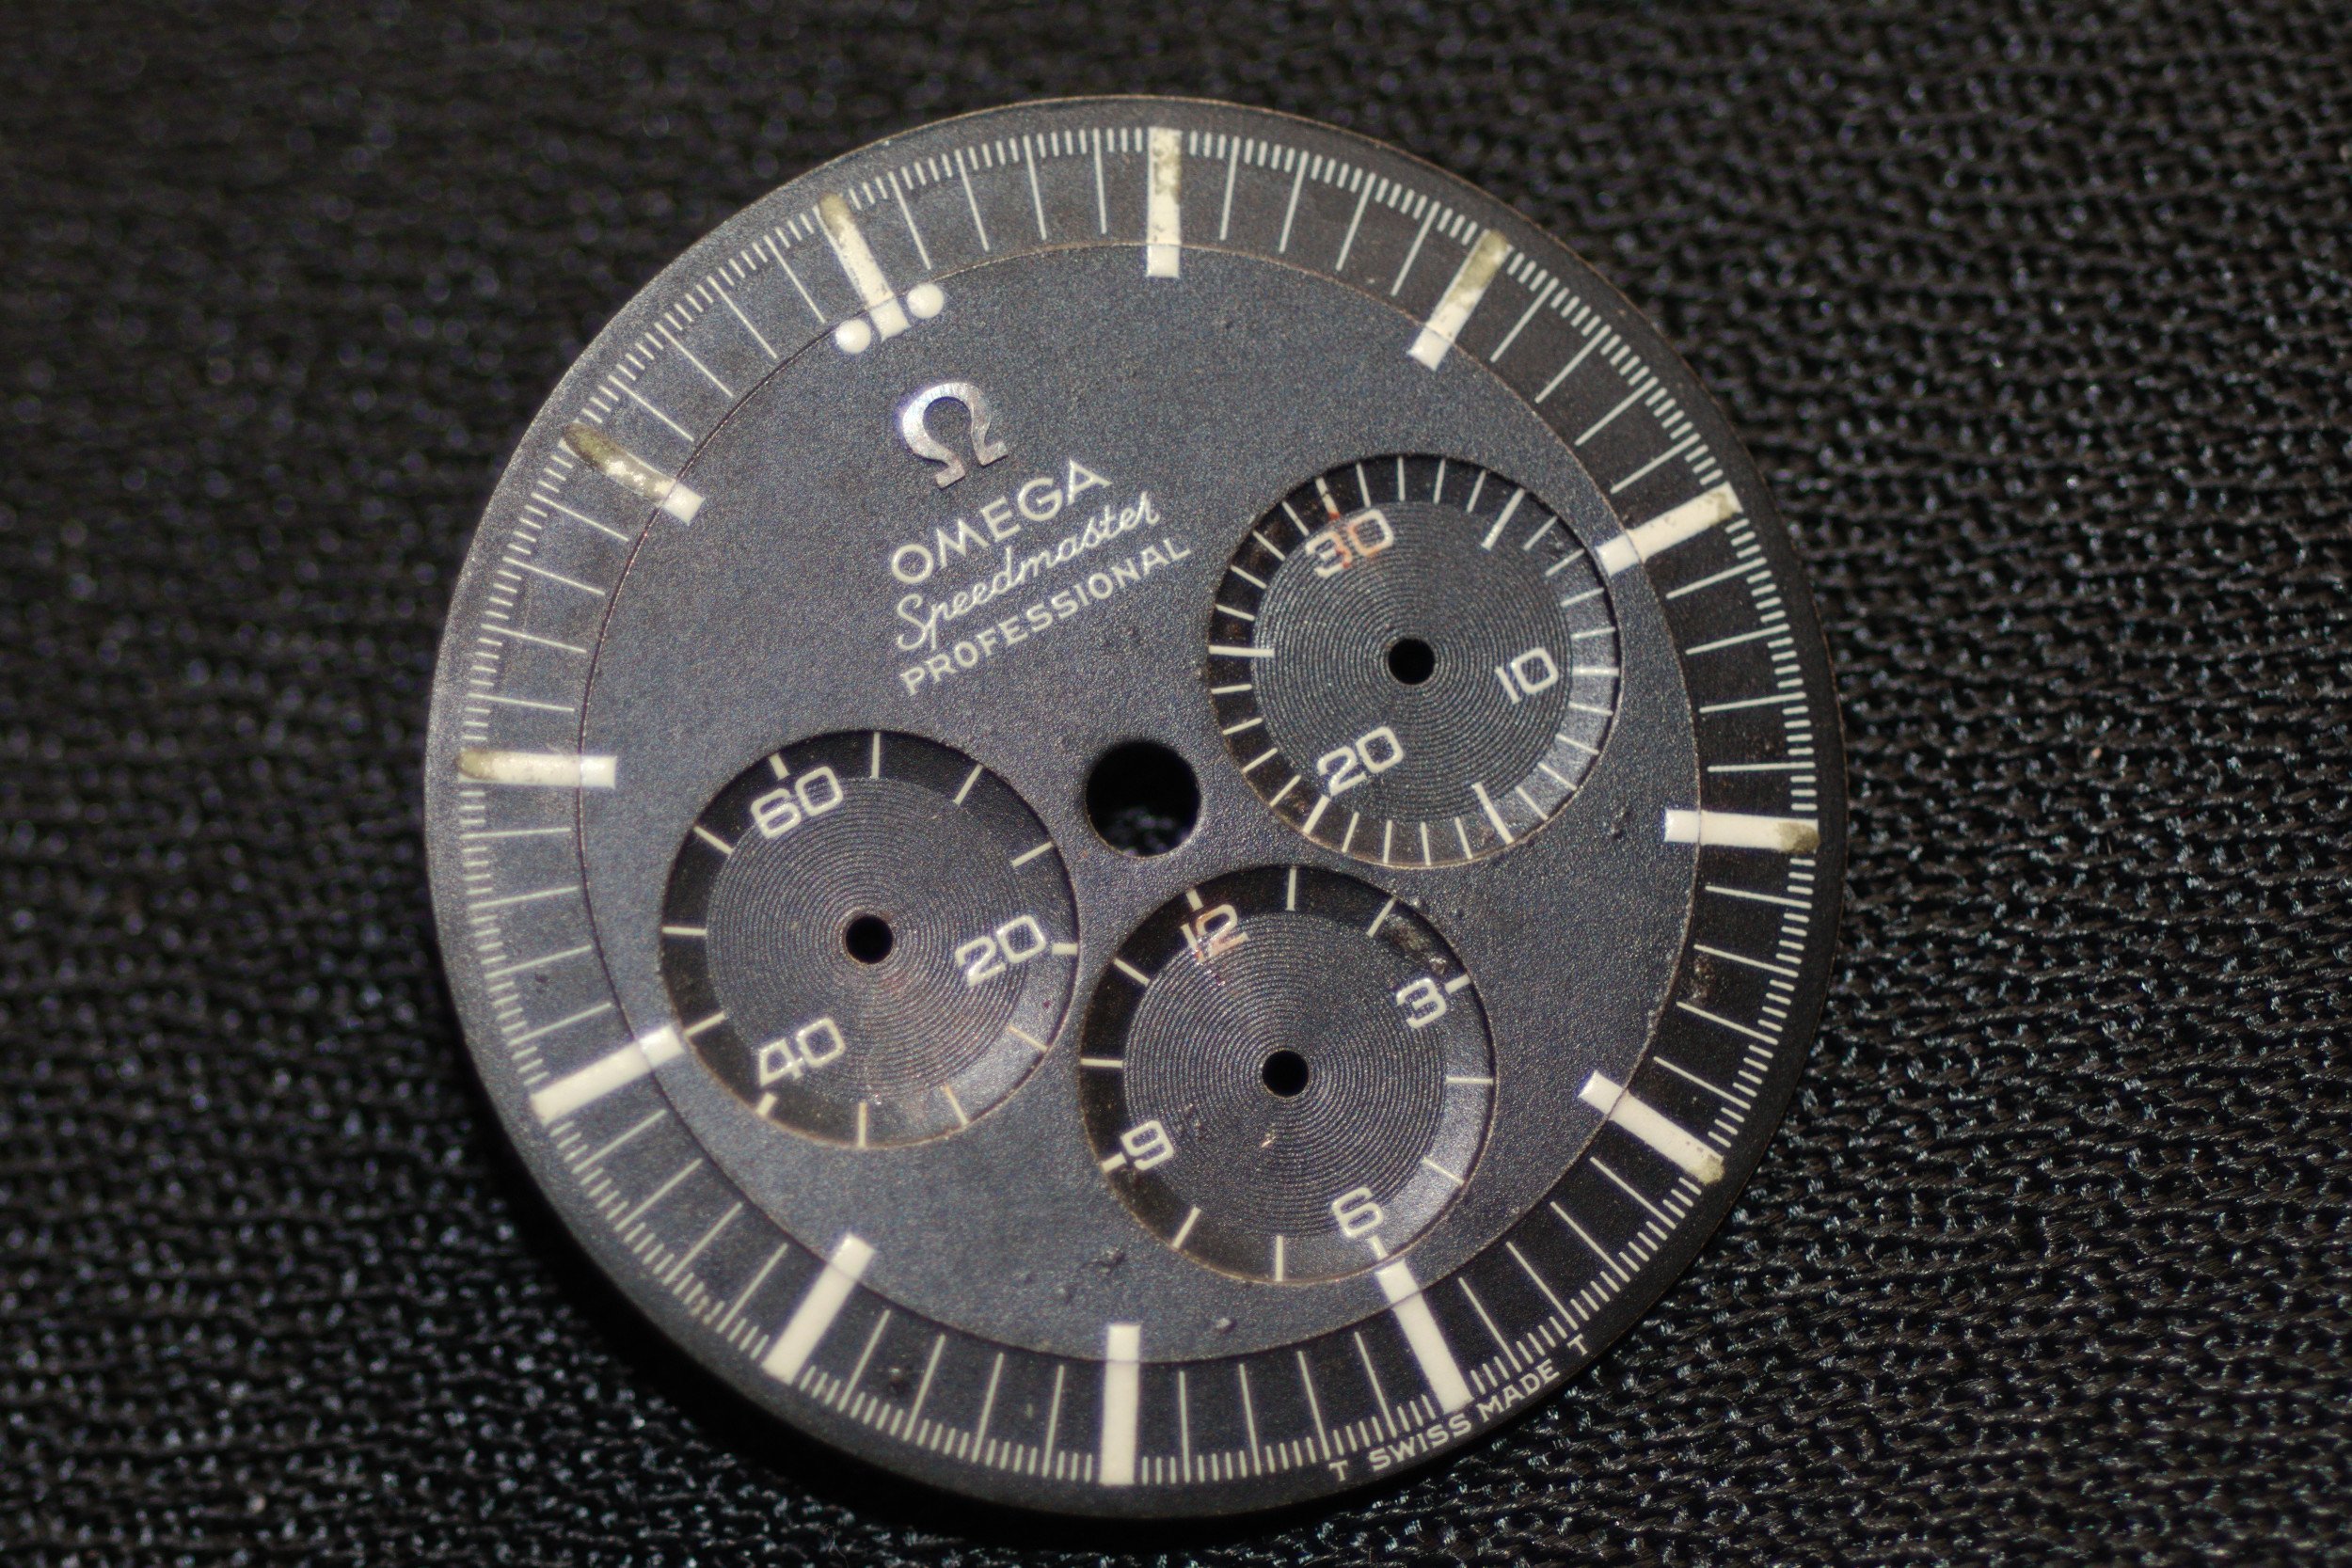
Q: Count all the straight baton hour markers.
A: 12